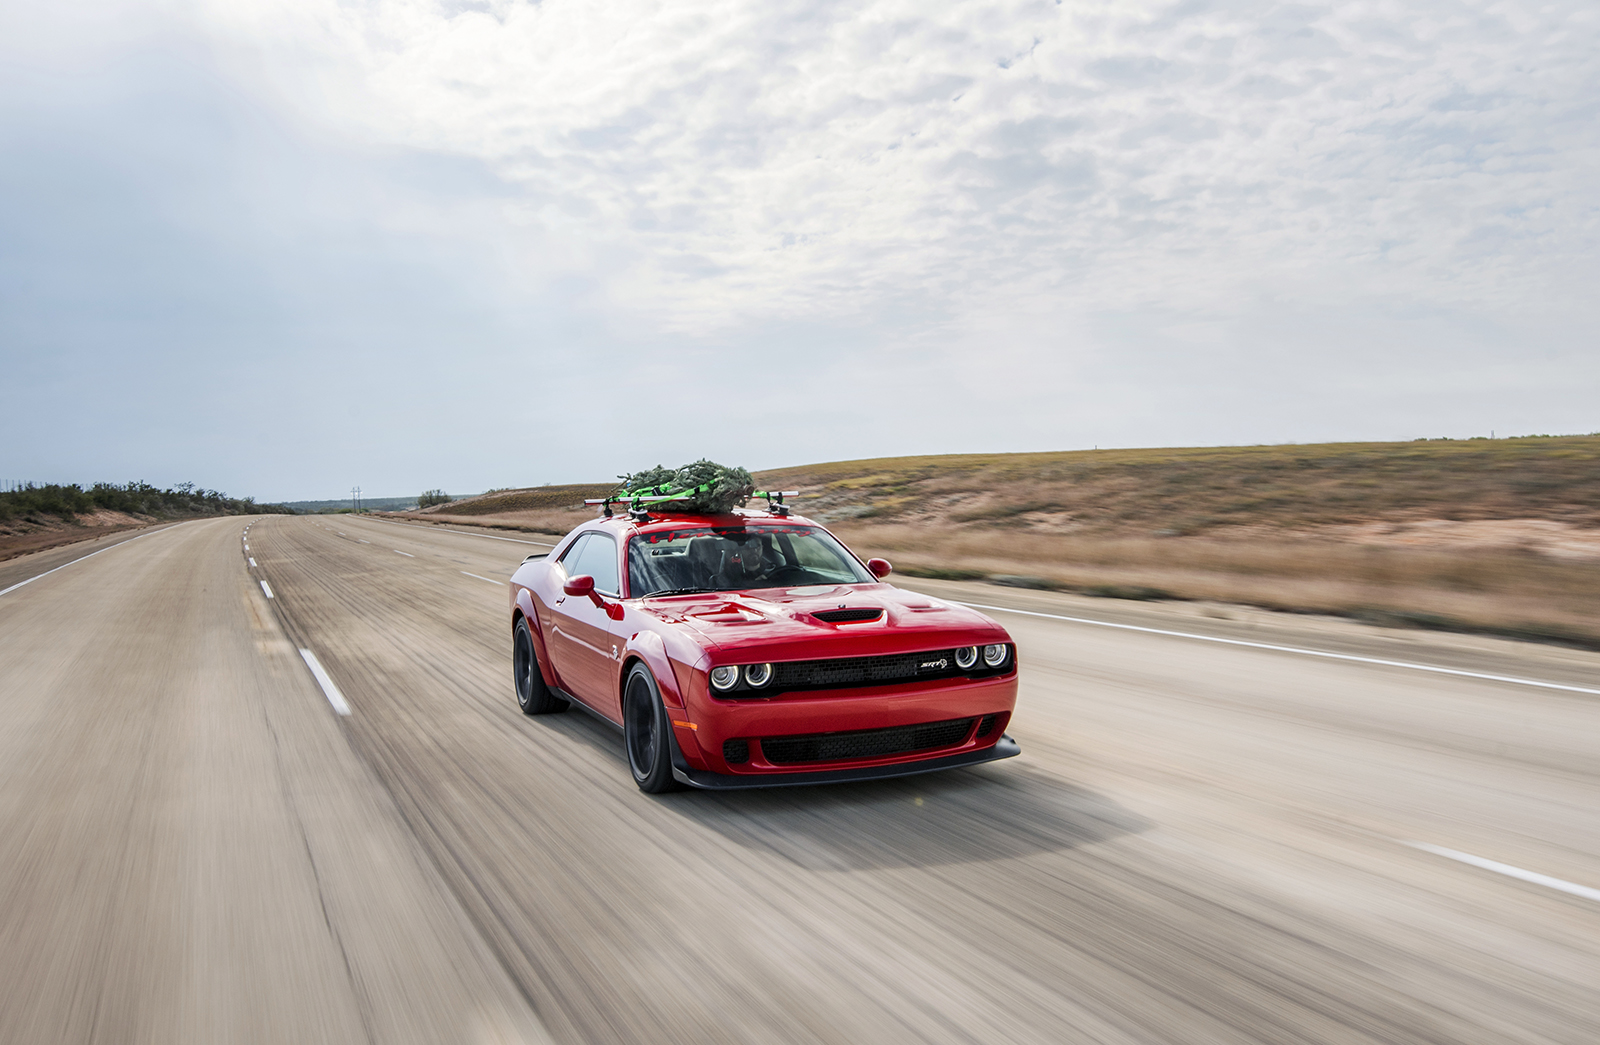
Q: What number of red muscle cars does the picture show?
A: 1